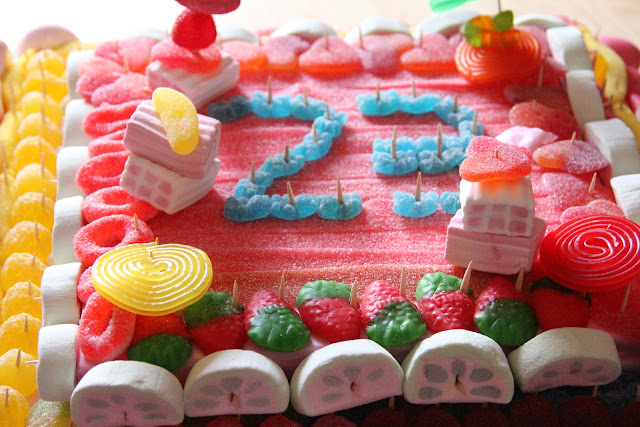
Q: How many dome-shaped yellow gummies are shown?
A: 13